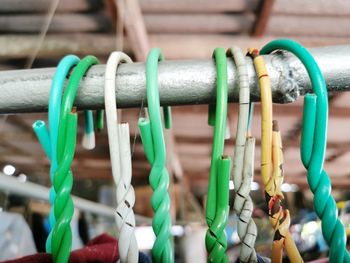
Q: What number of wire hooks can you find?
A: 8